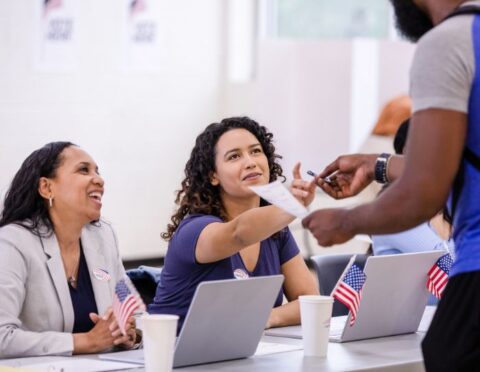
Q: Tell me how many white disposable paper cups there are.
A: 2